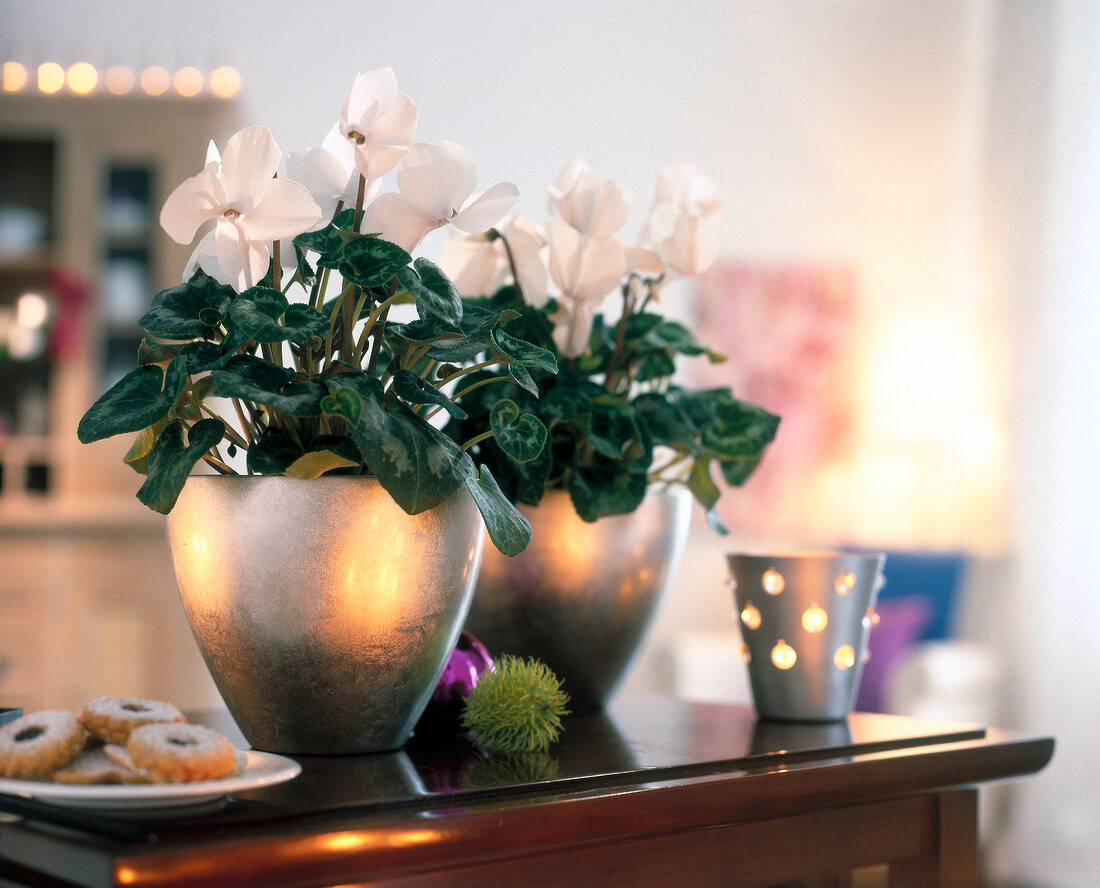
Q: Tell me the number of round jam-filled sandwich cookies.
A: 3